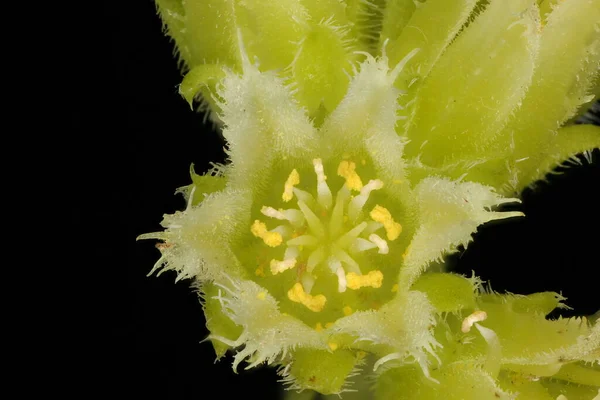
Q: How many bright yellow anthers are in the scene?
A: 6